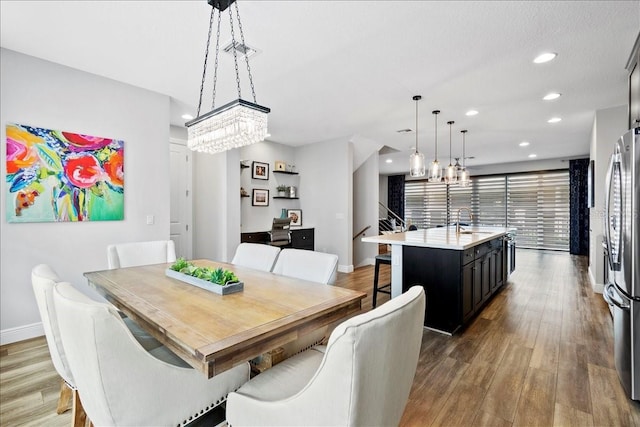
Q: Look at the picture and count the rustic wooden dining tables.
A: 1